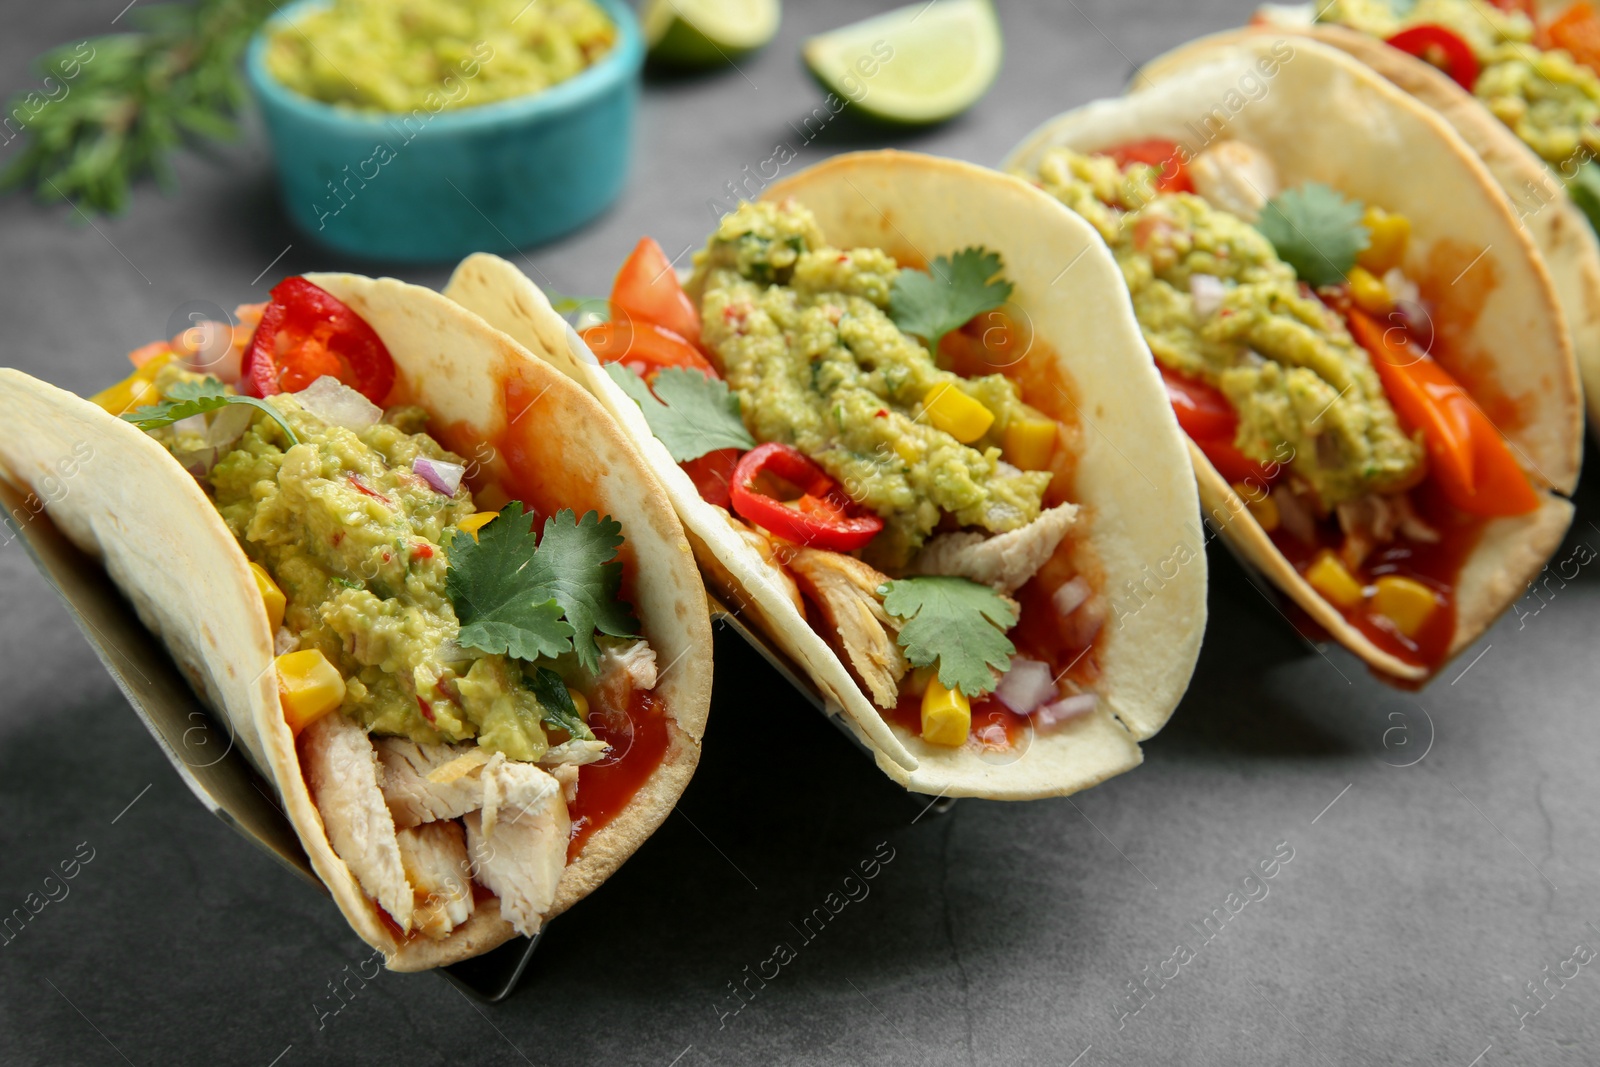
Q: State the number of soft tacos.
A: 4